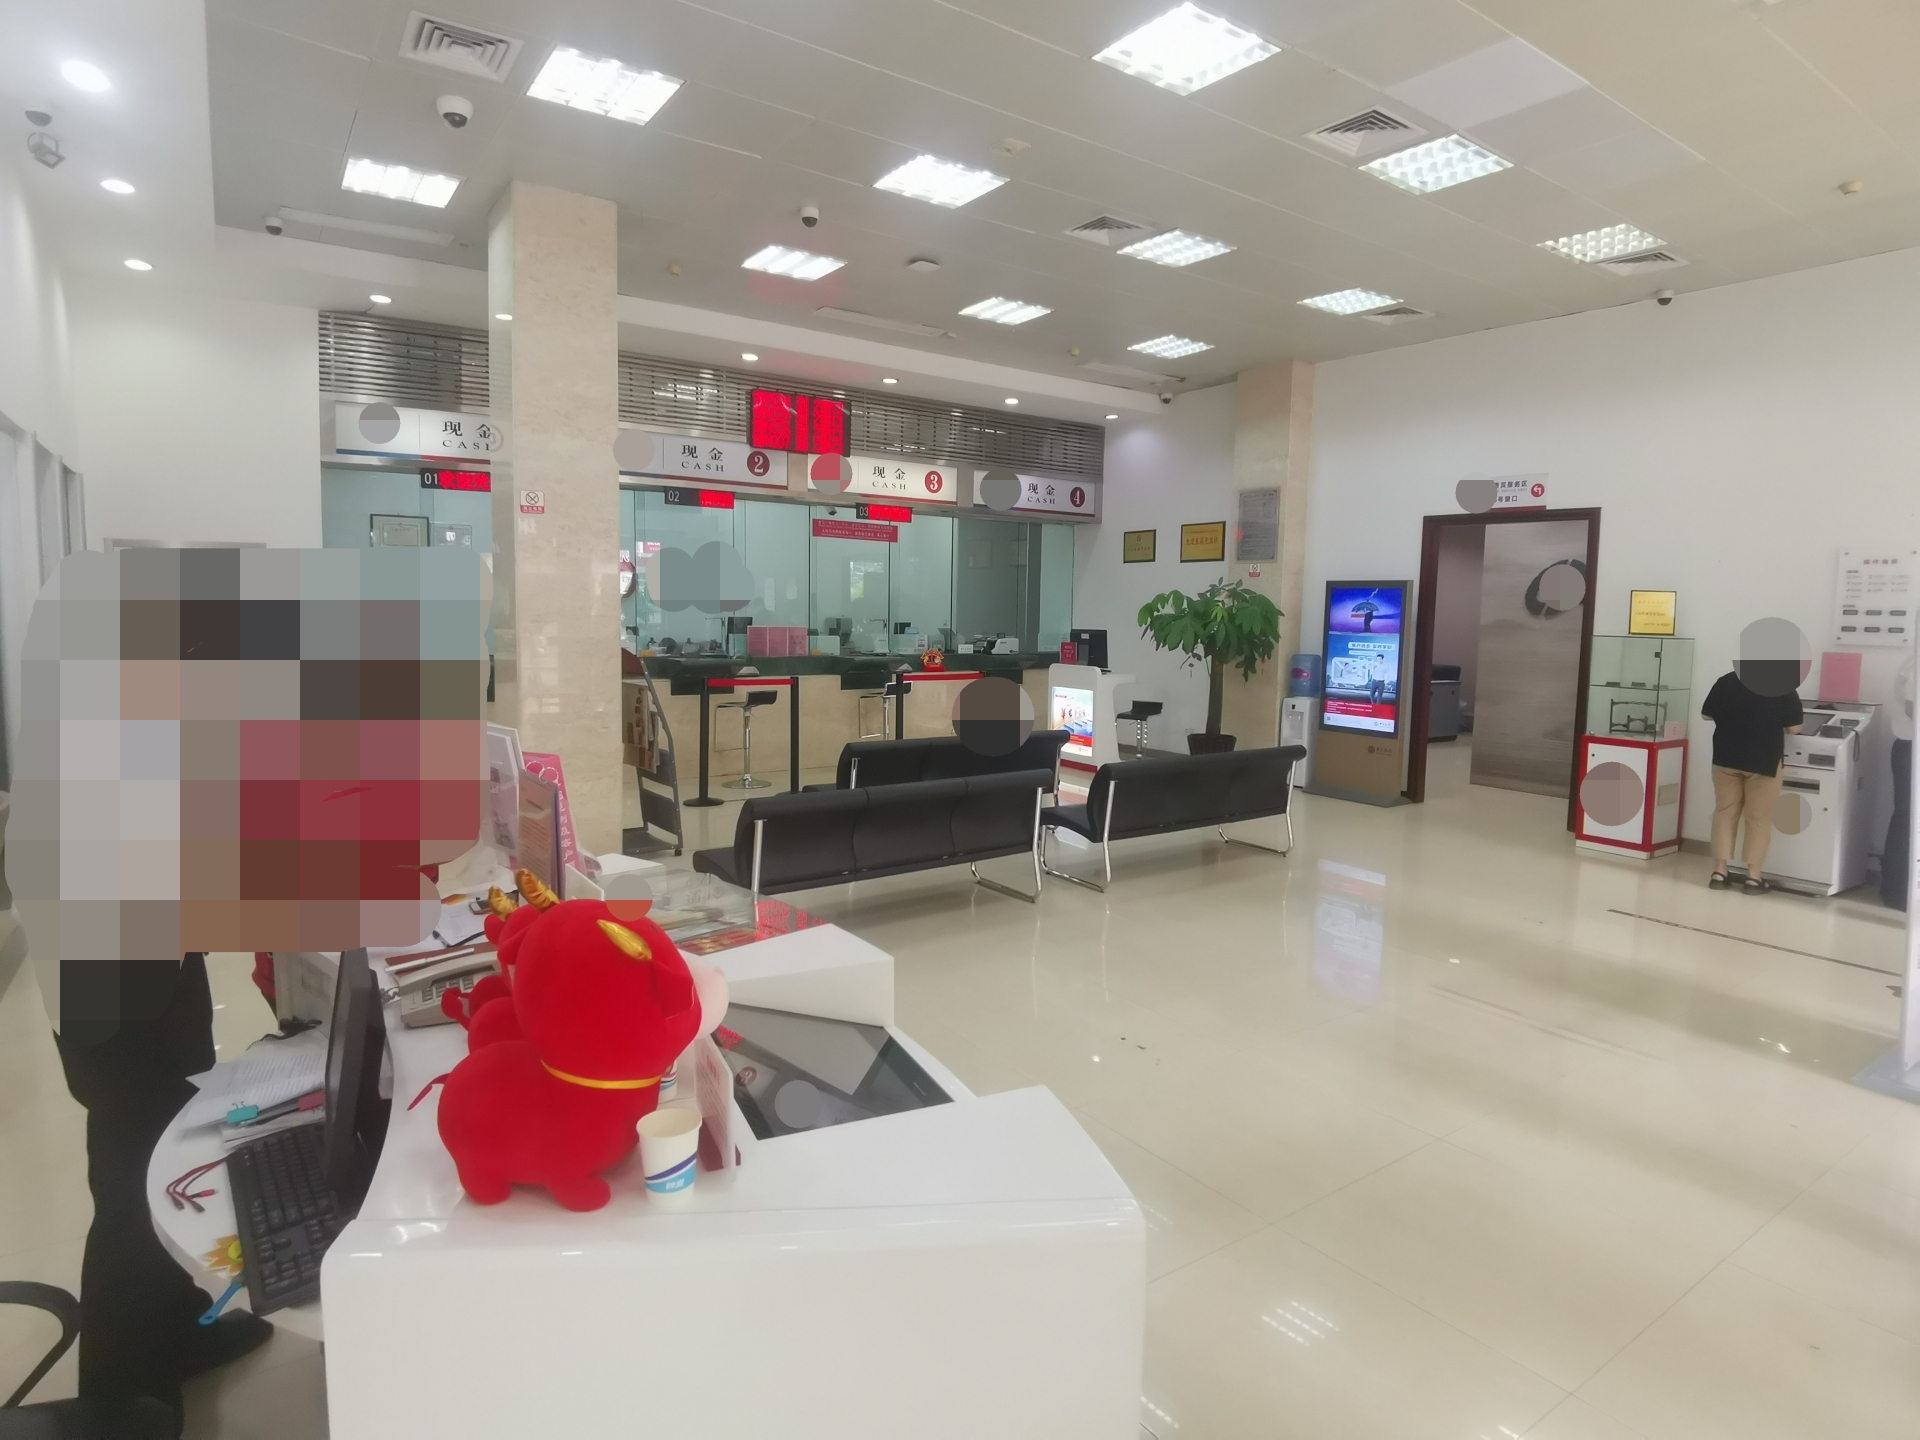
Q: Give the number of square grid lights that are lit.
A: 11